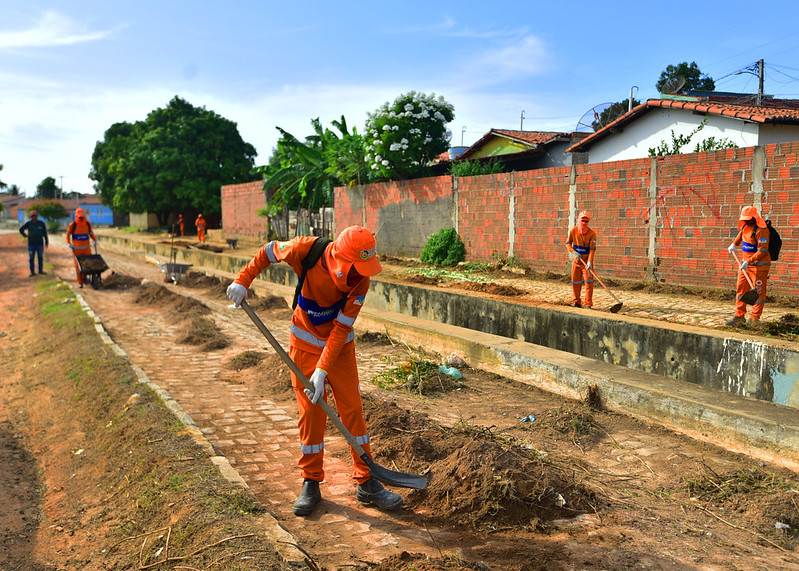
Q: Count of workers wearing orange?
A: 6